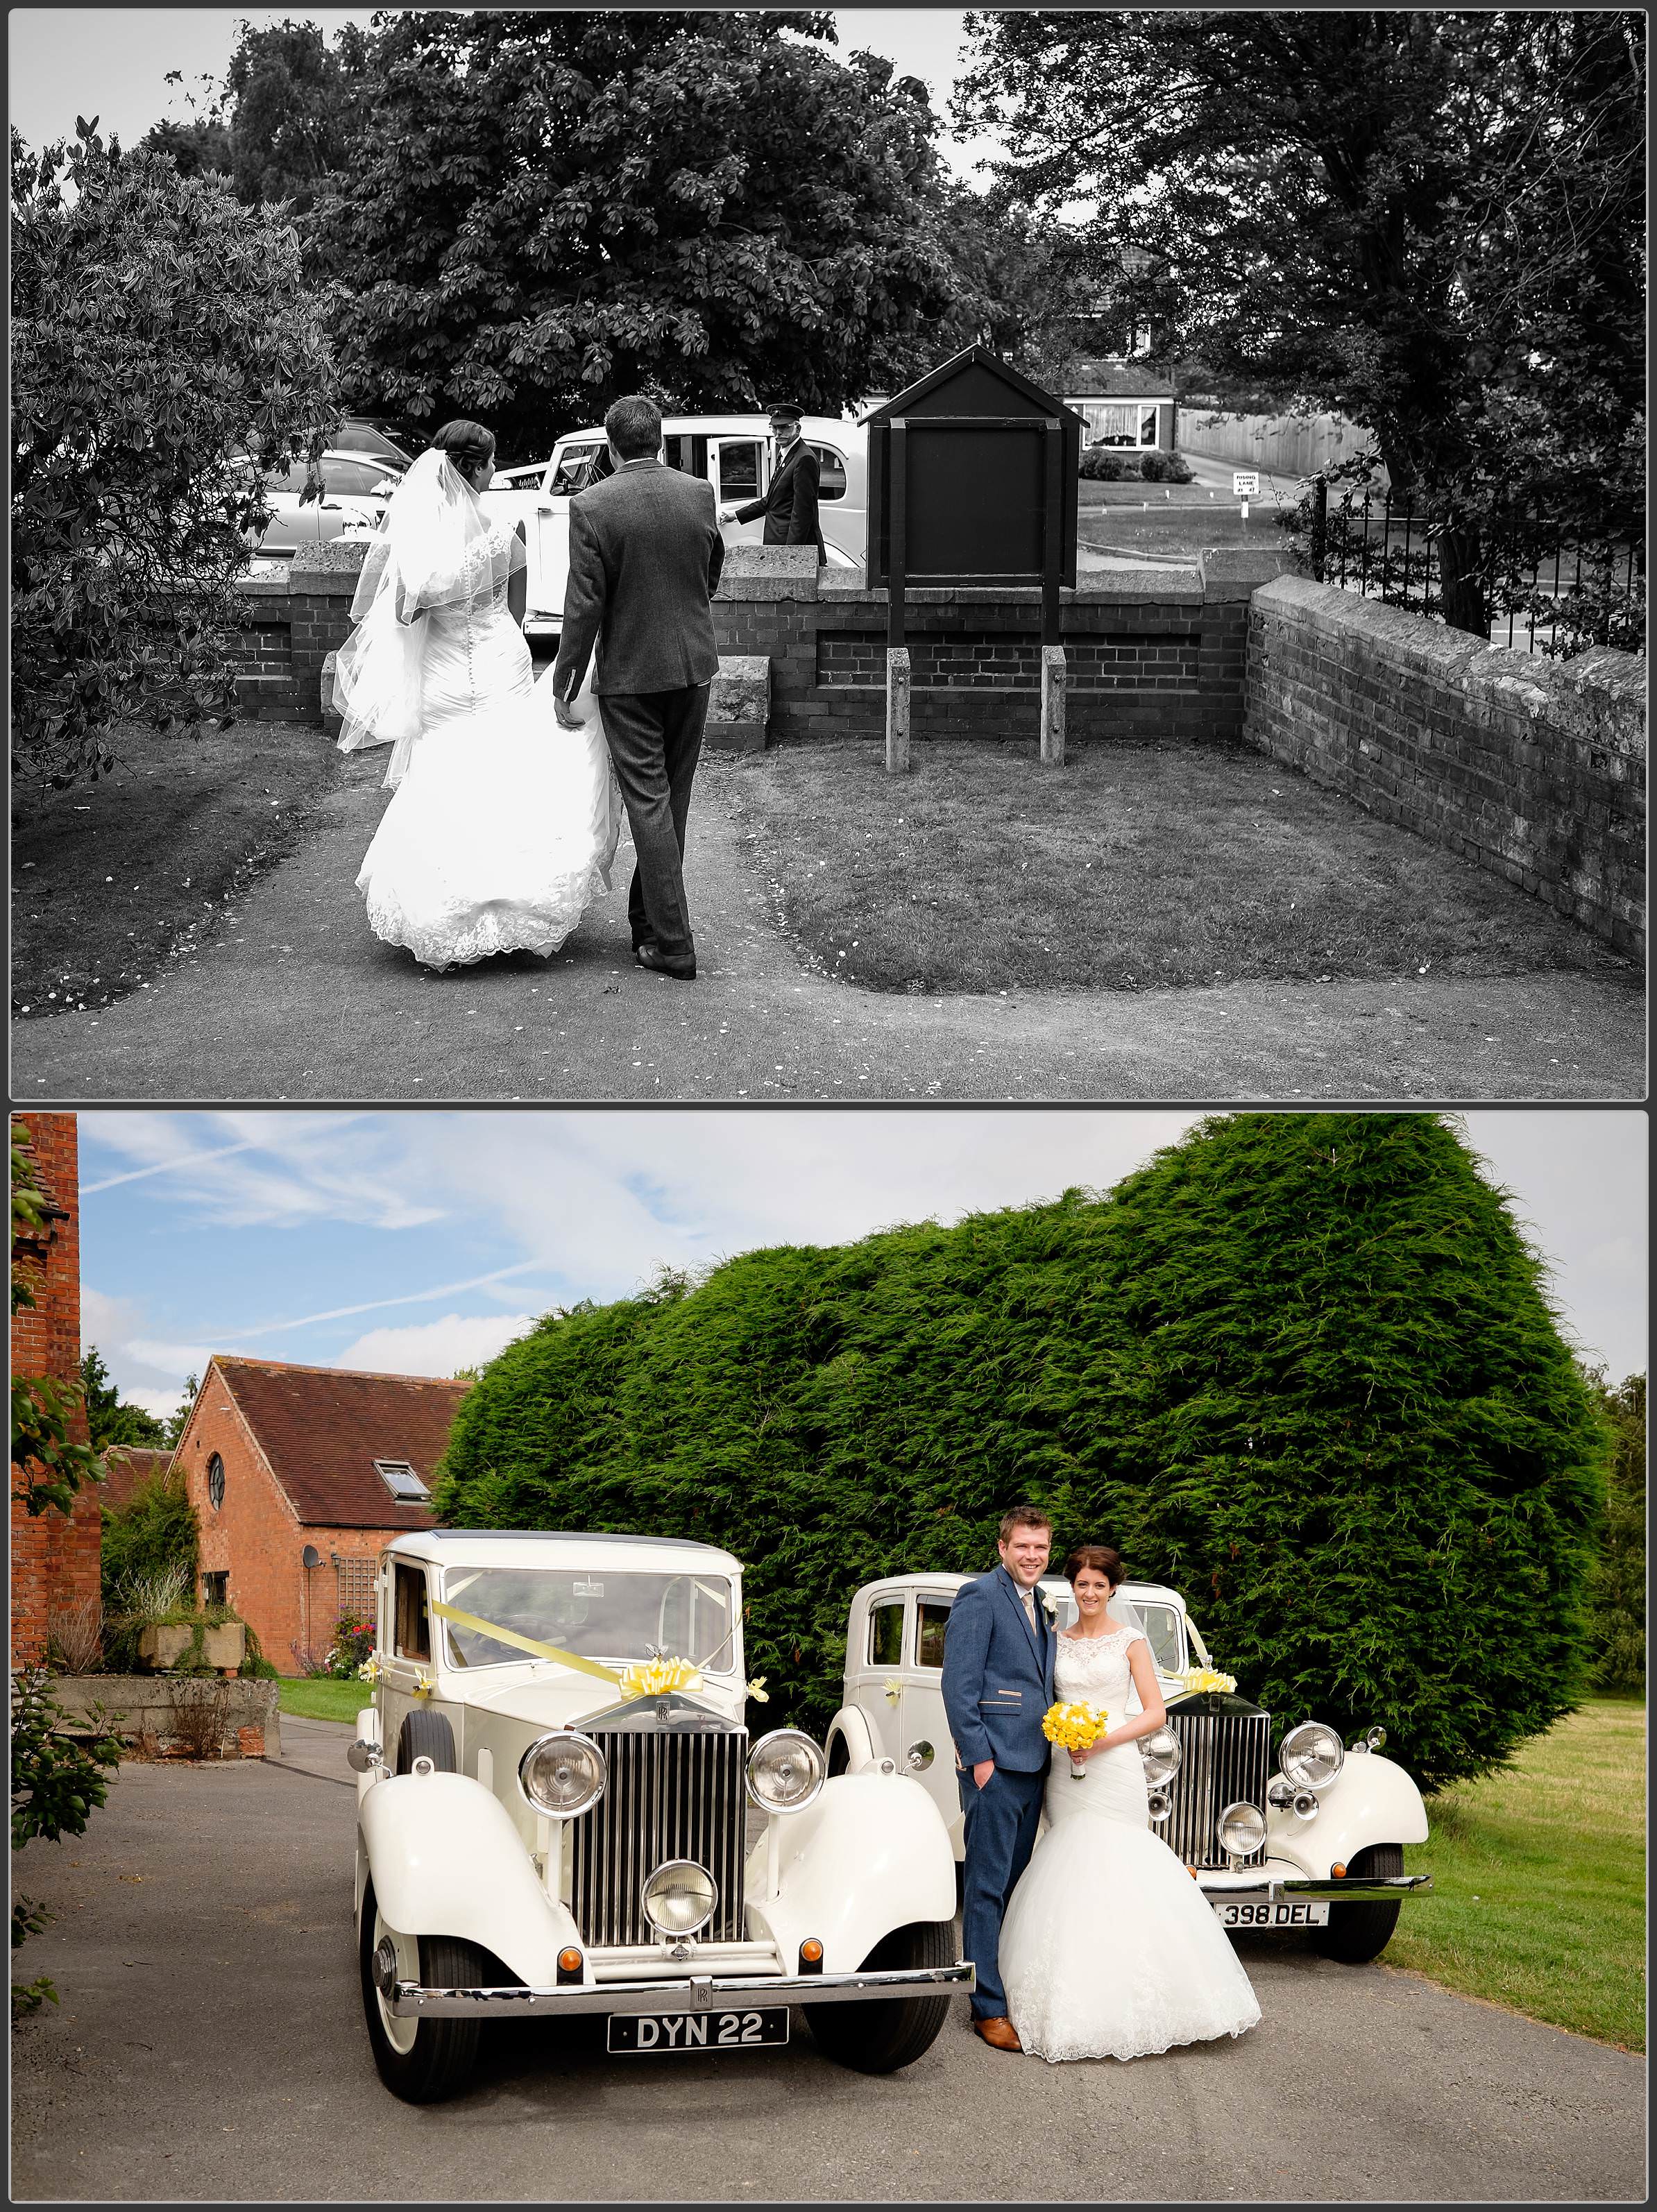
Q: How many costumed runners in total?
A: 0